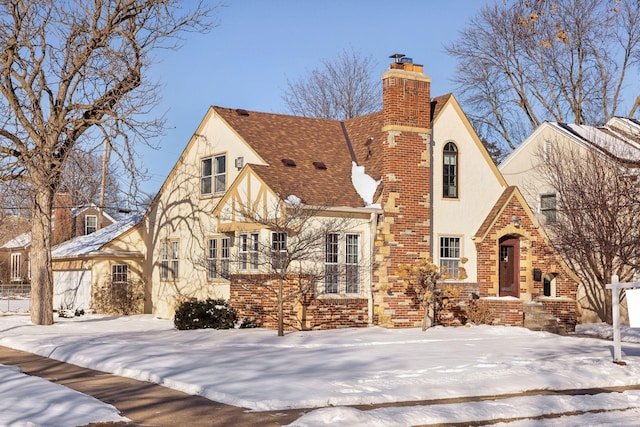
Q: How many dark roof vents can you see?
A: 3